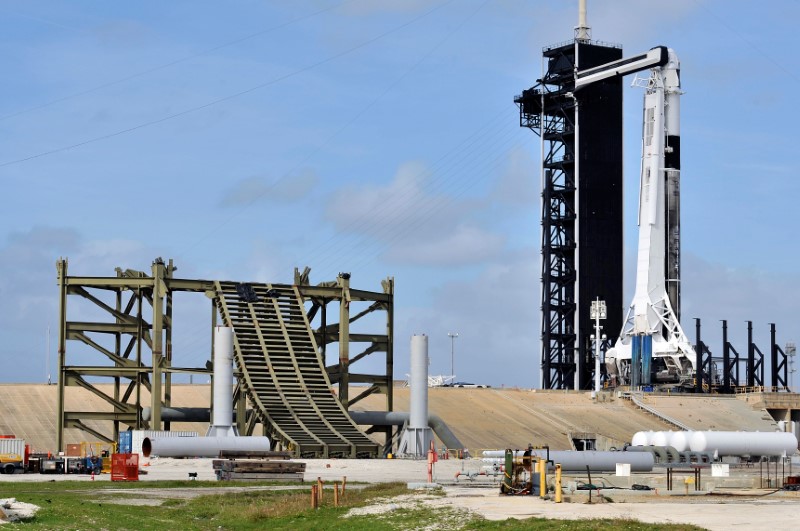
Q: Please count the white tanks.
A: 4